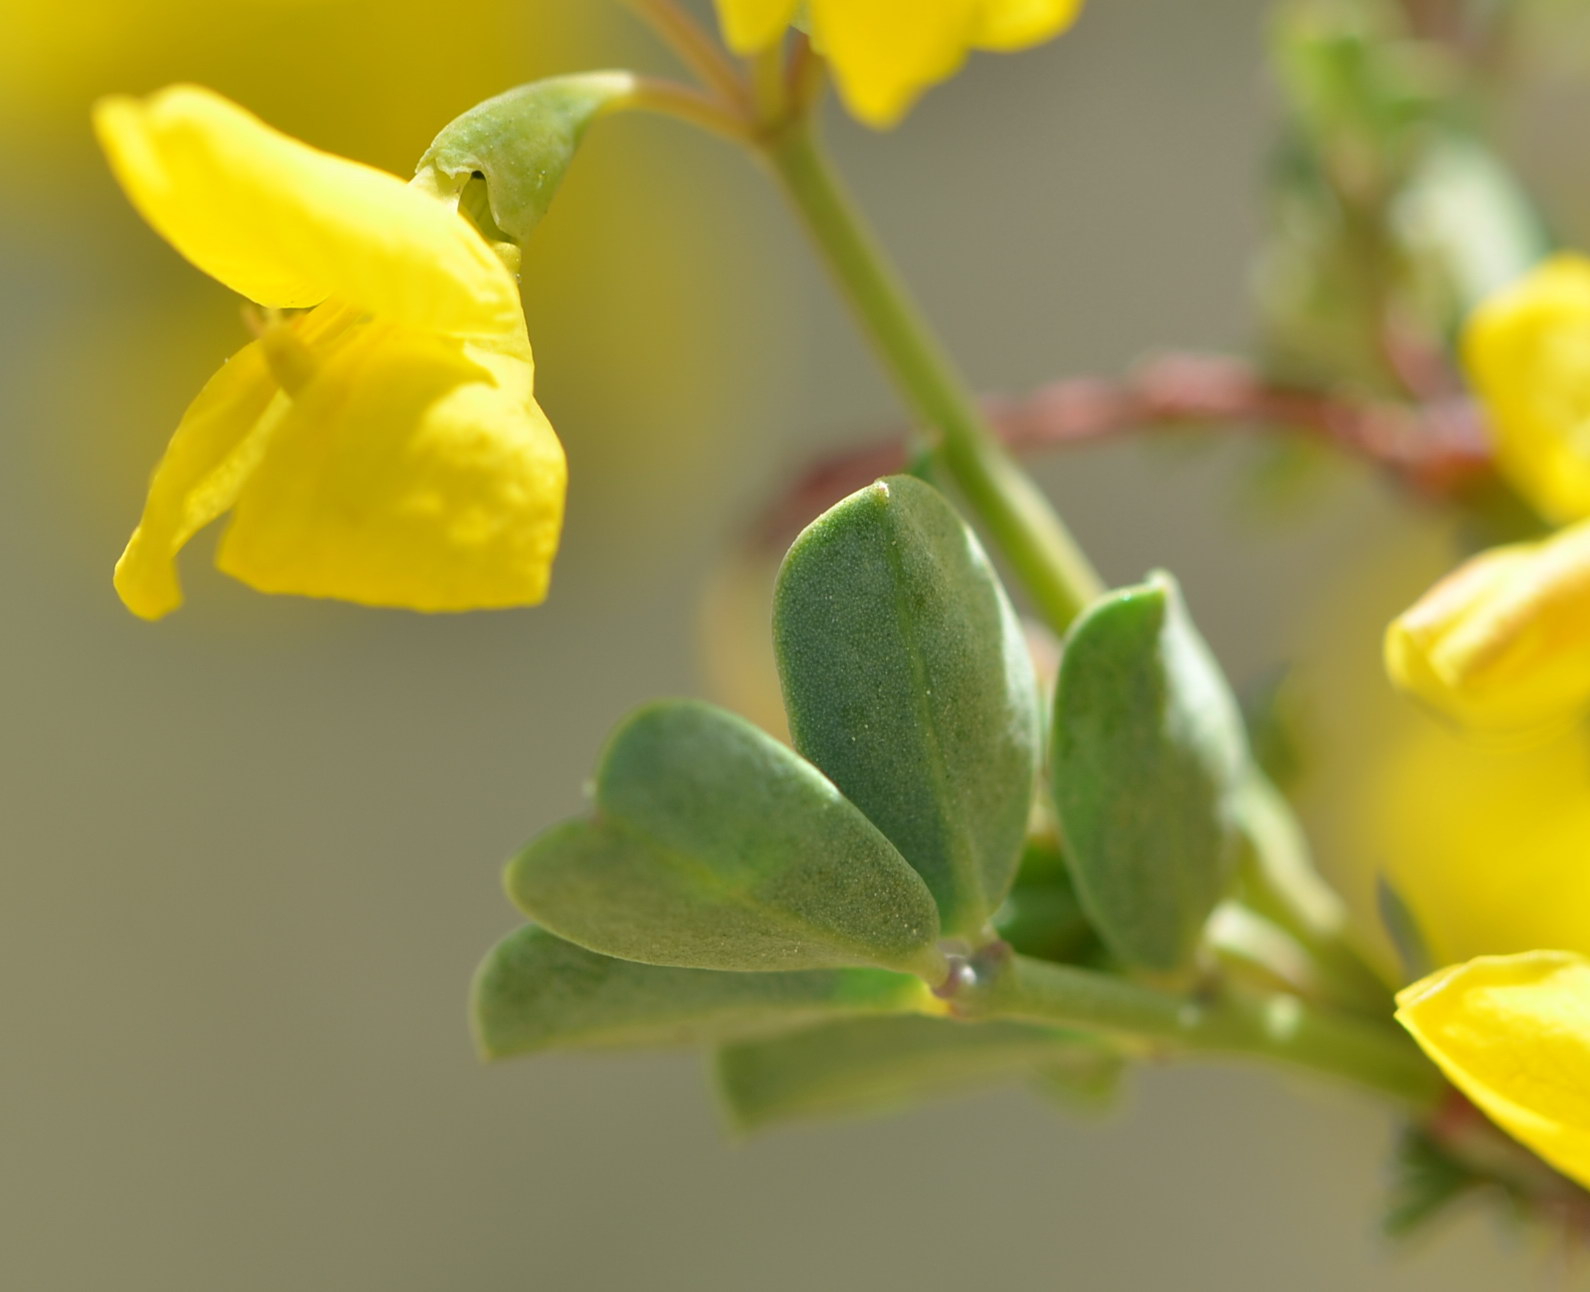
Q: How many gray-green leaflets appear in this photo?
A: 5